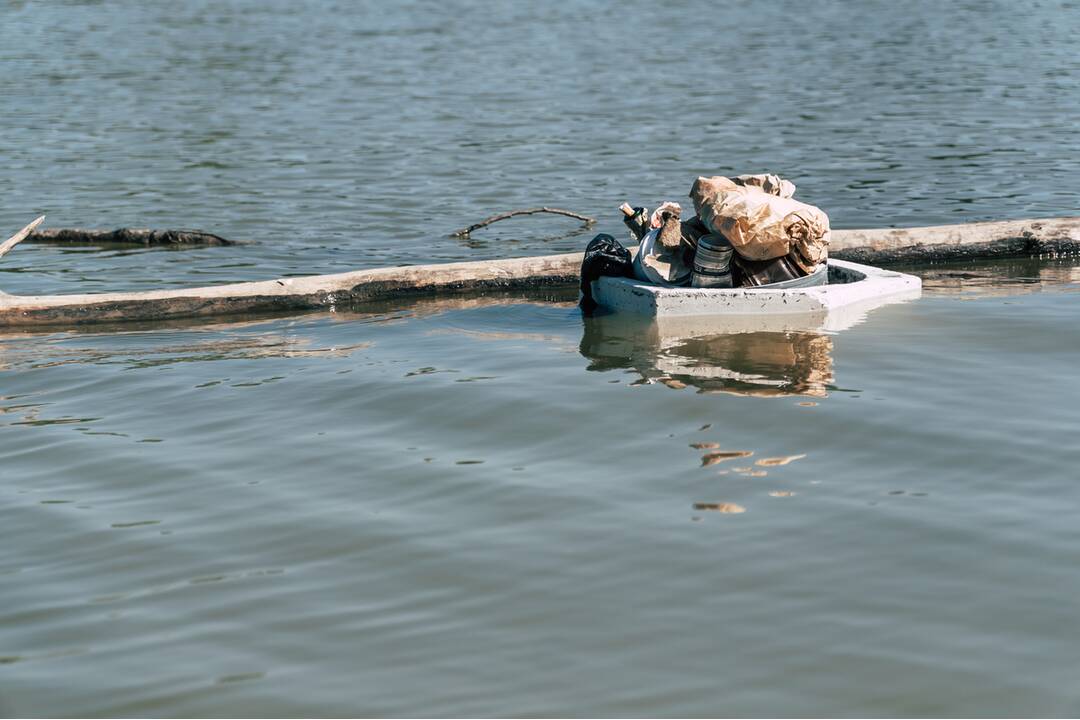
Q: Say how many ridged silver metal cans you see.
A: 1